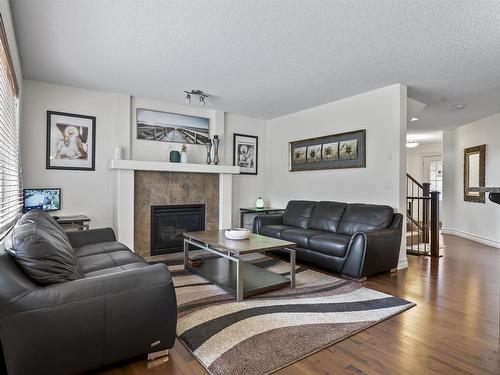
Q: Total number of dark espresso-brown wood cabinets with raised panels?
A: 0